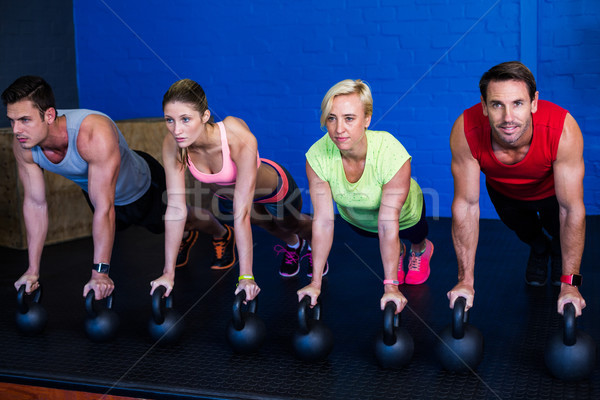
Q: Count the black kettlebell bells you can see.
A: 8